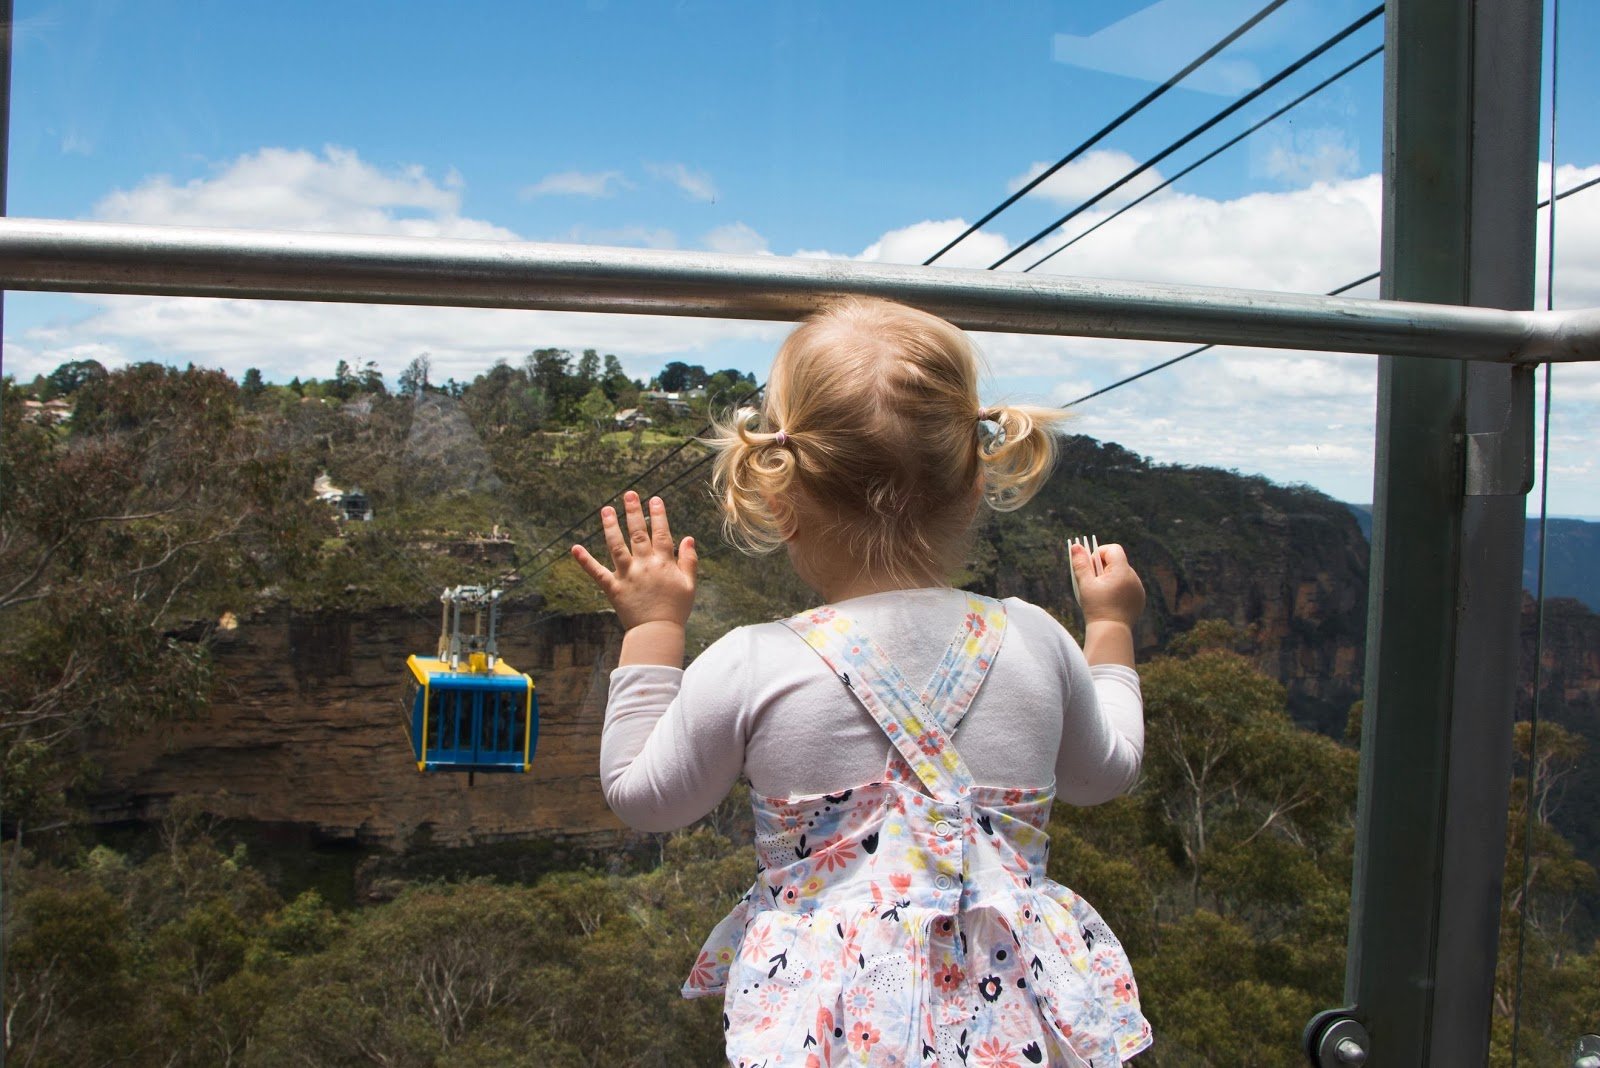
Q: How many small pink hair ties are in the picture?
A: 2